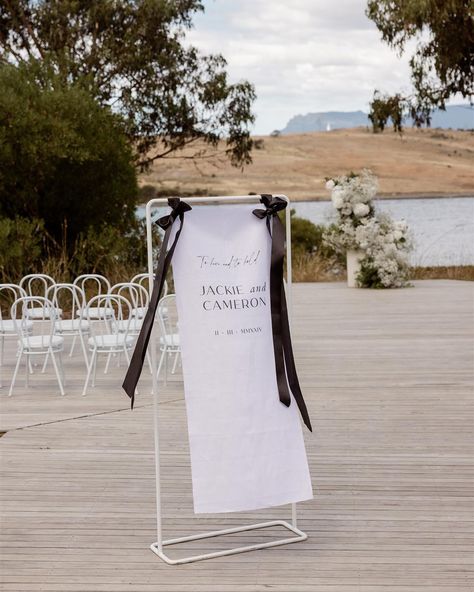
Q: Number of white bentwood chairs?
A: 9